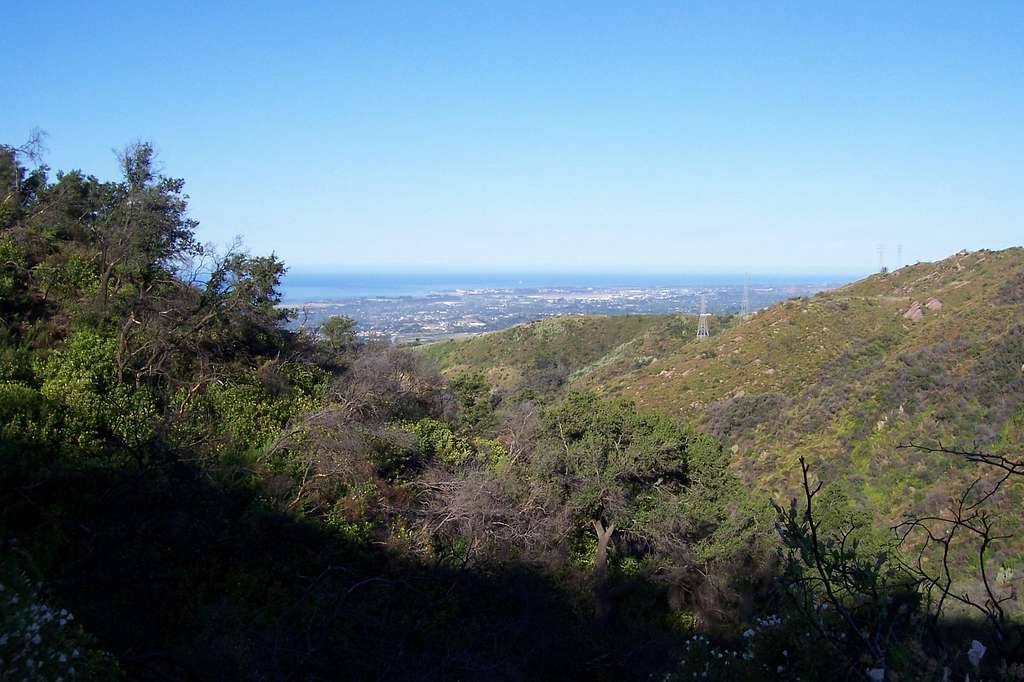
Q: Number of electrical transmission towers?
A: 4